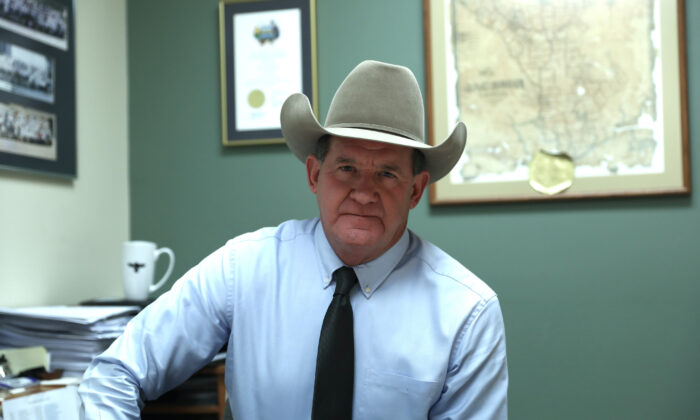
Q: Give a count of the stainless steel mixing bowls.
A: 0